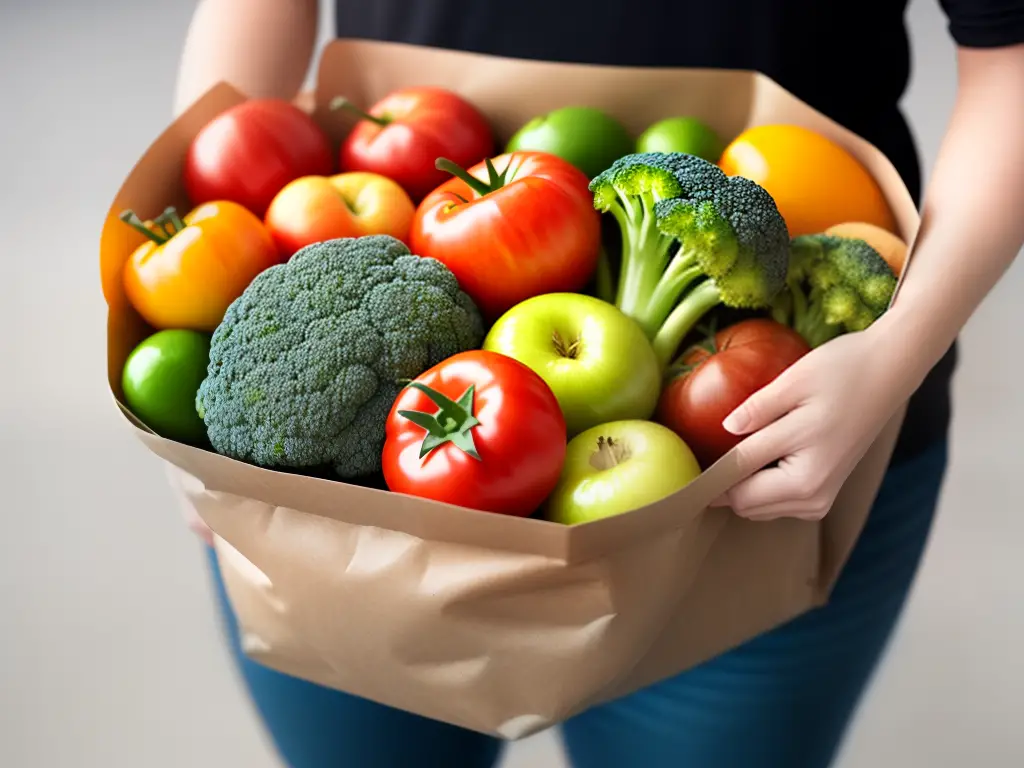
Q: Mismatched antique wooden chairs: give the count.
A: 0